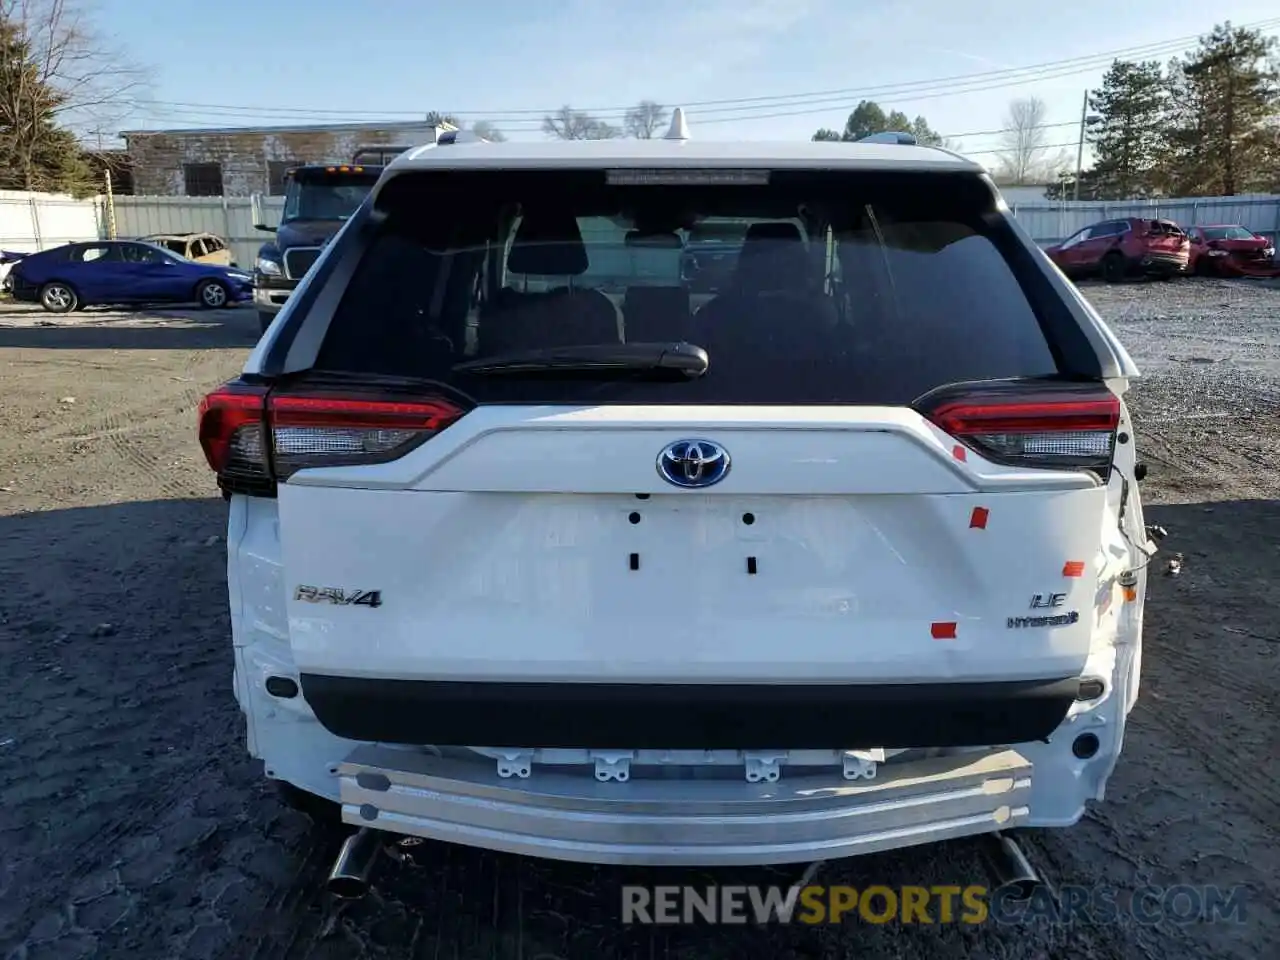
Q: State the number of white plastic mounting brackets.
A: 4